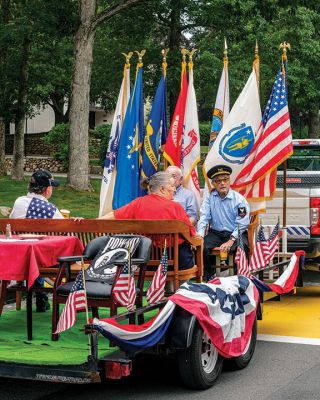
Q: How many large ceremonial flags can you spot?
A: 8